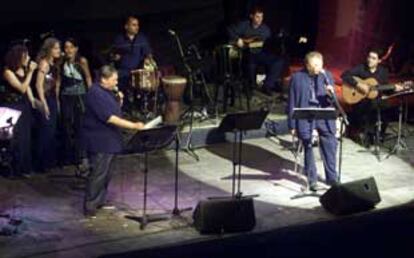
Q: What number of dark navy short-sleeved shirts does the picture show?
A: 1